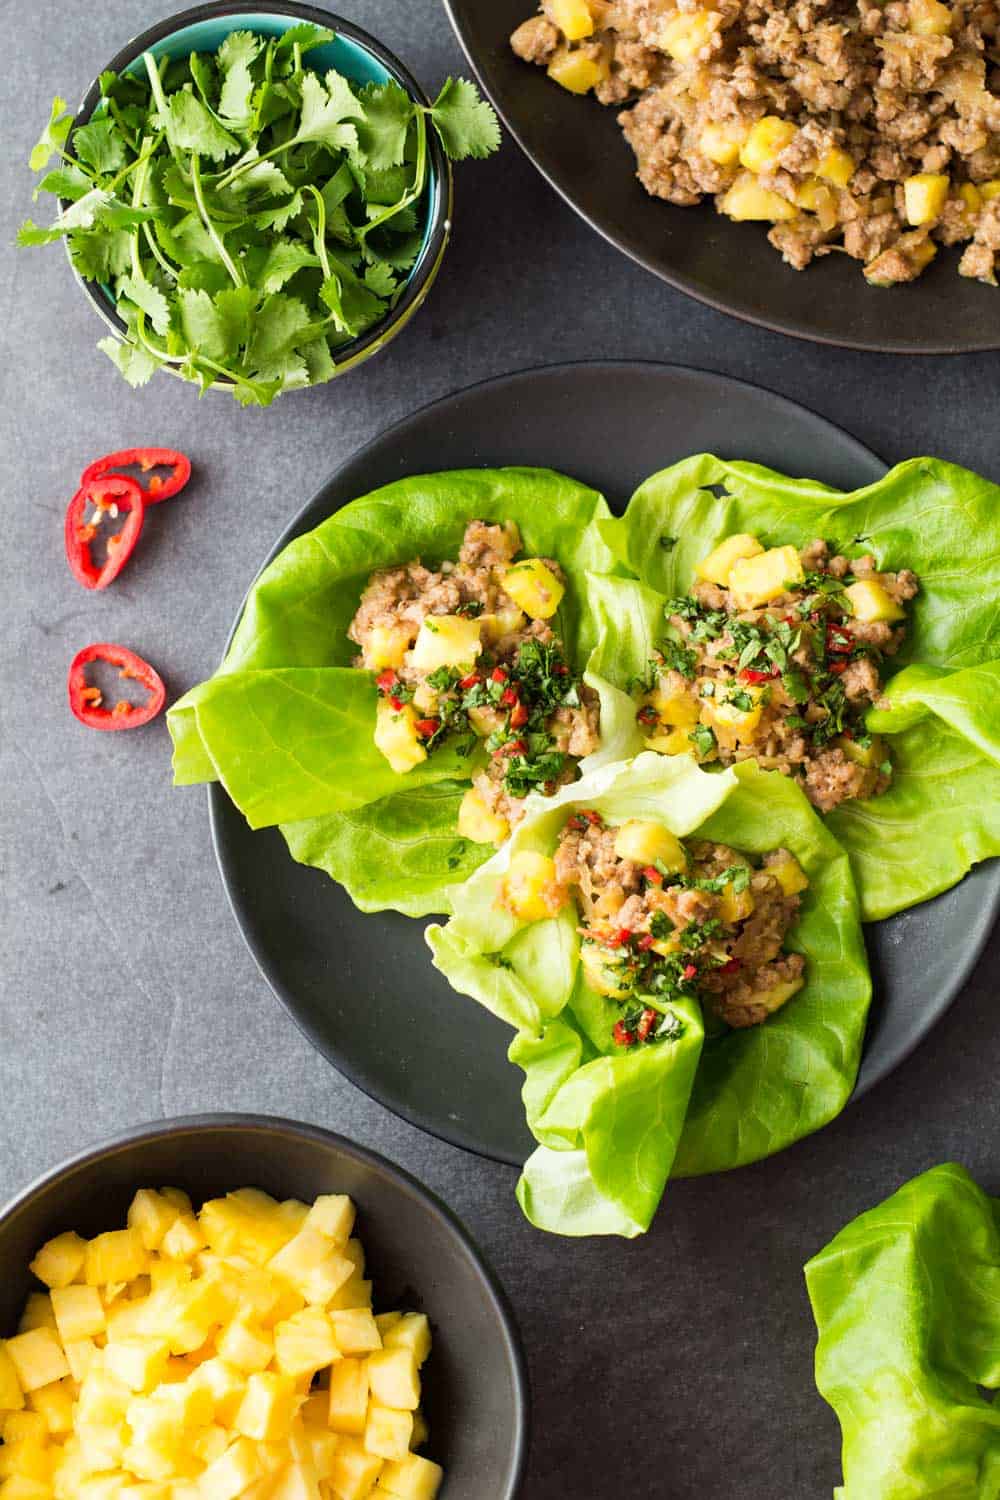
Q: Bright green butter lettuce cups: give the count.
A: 3